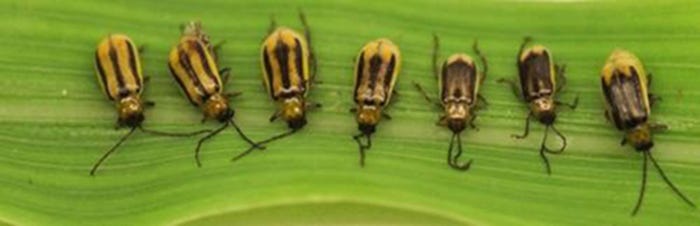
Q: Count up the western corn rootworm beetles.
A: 7